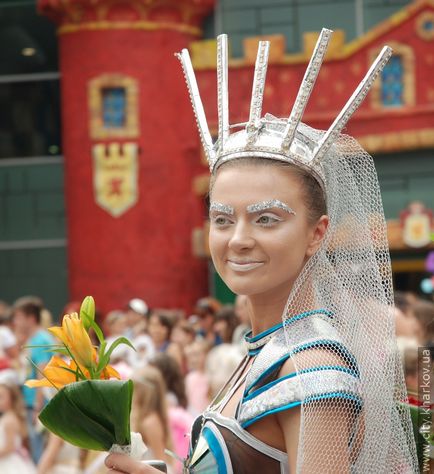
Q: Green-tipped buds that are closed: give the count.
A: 1